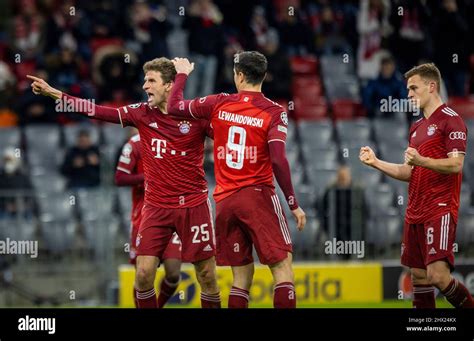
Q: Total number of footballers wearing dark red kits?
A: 4